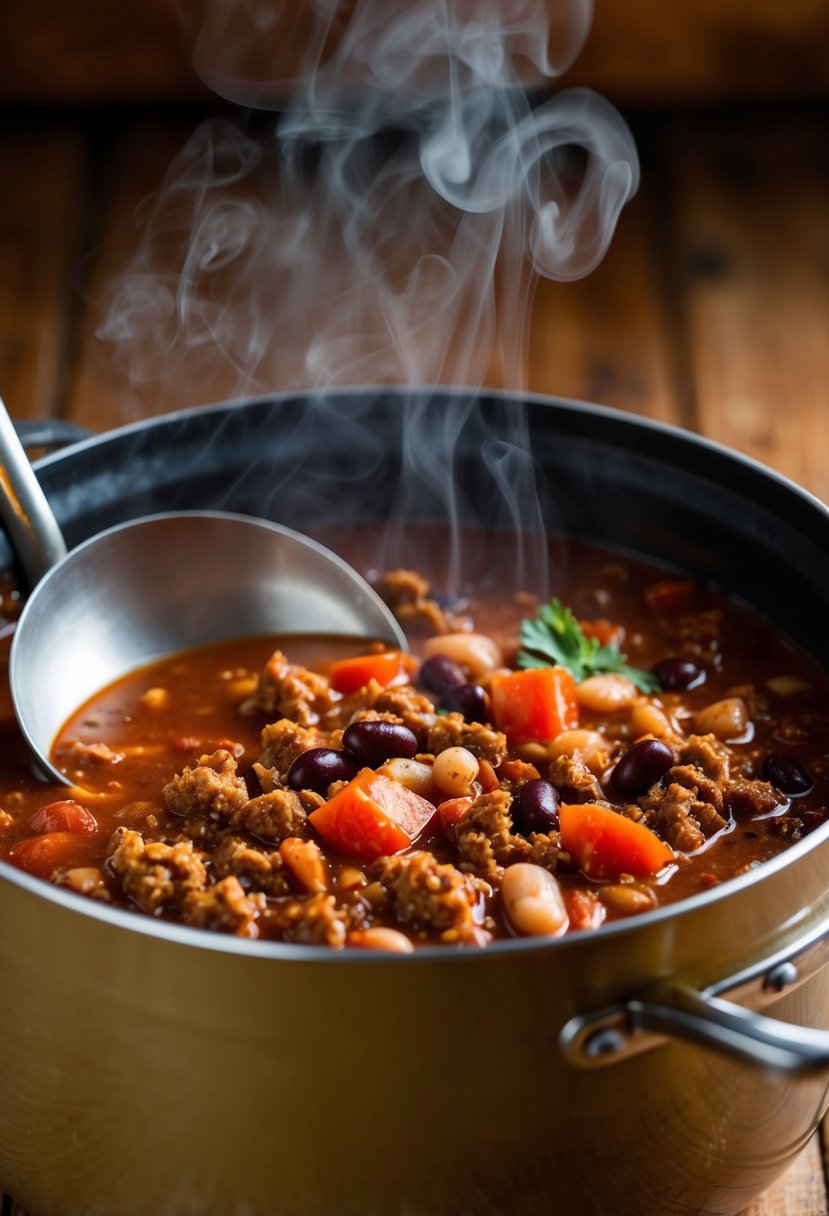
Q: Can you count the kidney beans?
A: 8